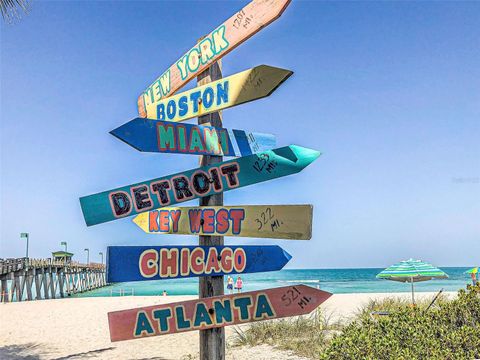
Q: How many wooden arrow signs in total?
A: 7